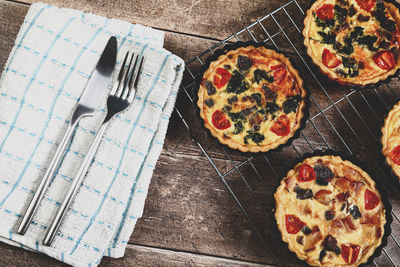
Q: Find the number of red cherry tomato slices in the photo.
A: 13